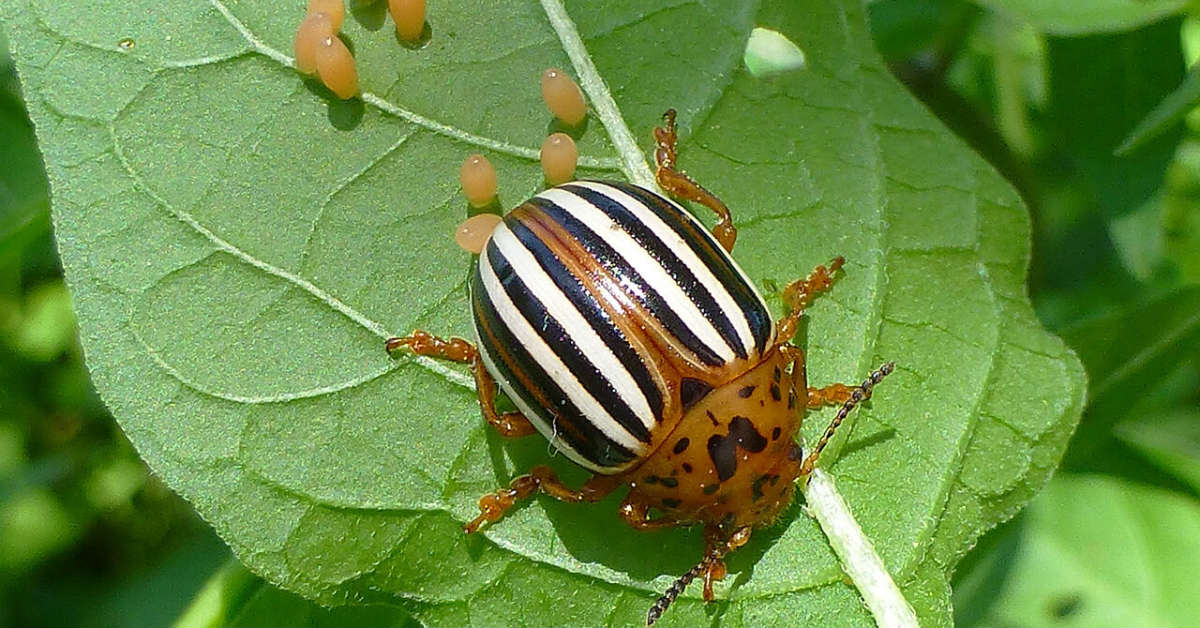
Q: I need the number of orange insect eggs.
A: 8